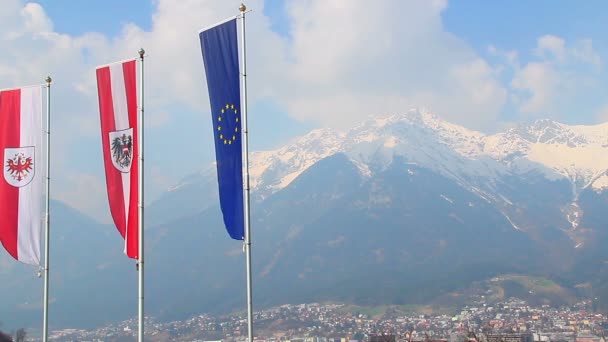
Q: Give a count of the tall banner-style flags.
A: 3